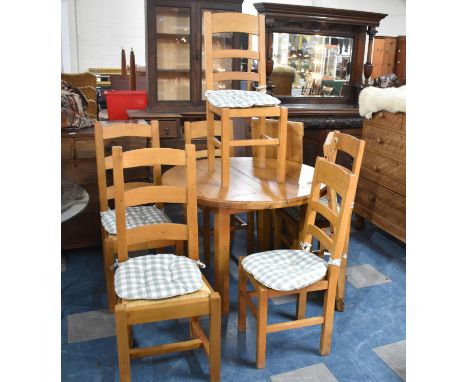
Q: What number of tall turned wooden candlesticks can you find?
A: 2